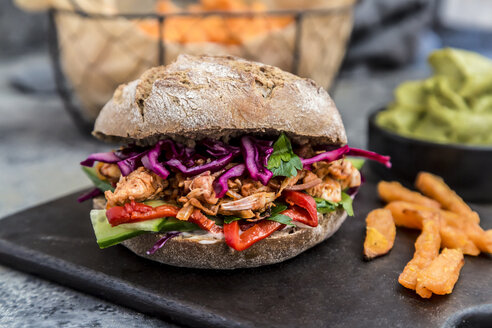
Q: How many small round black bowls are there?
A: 1